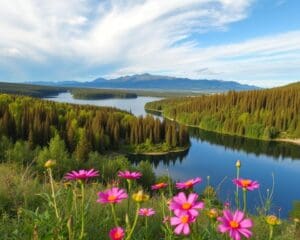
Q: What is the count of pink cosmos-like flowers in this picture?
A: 11